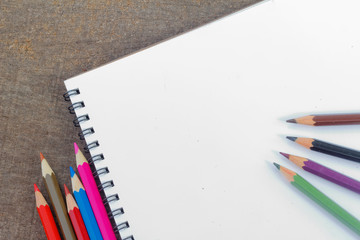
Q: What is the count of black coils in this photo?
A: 12